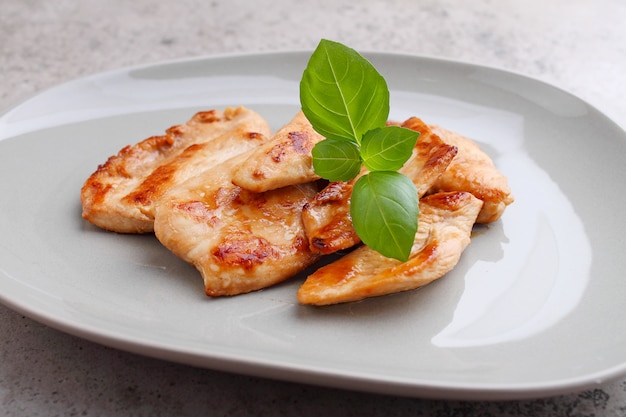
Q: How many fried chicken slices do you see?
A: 6